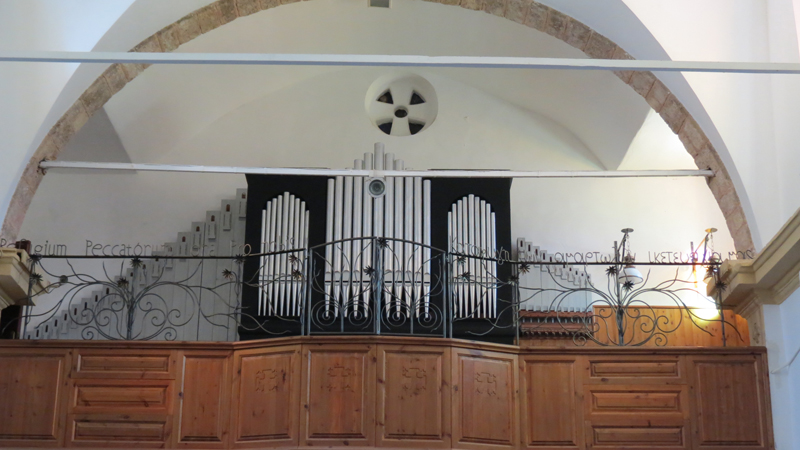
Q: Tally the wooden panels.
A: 14